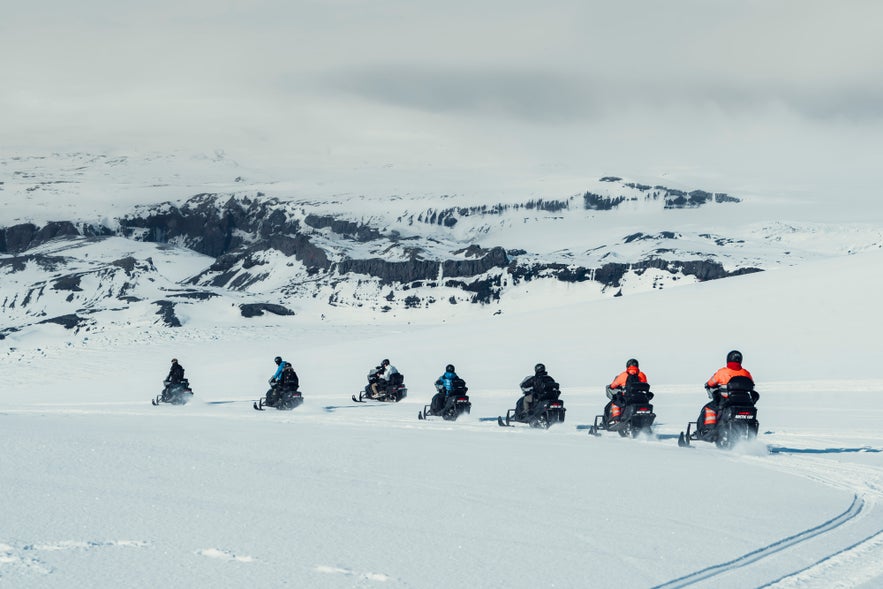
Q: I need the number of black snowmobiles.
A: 7